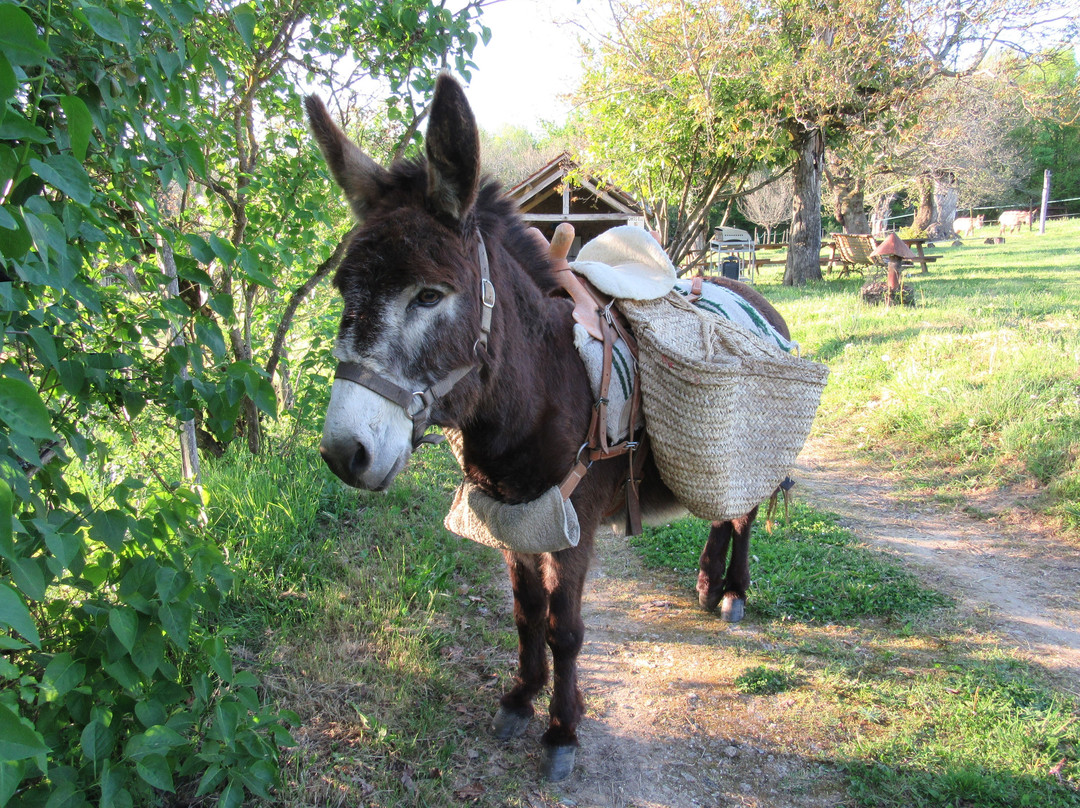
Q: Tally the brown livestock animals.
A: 1